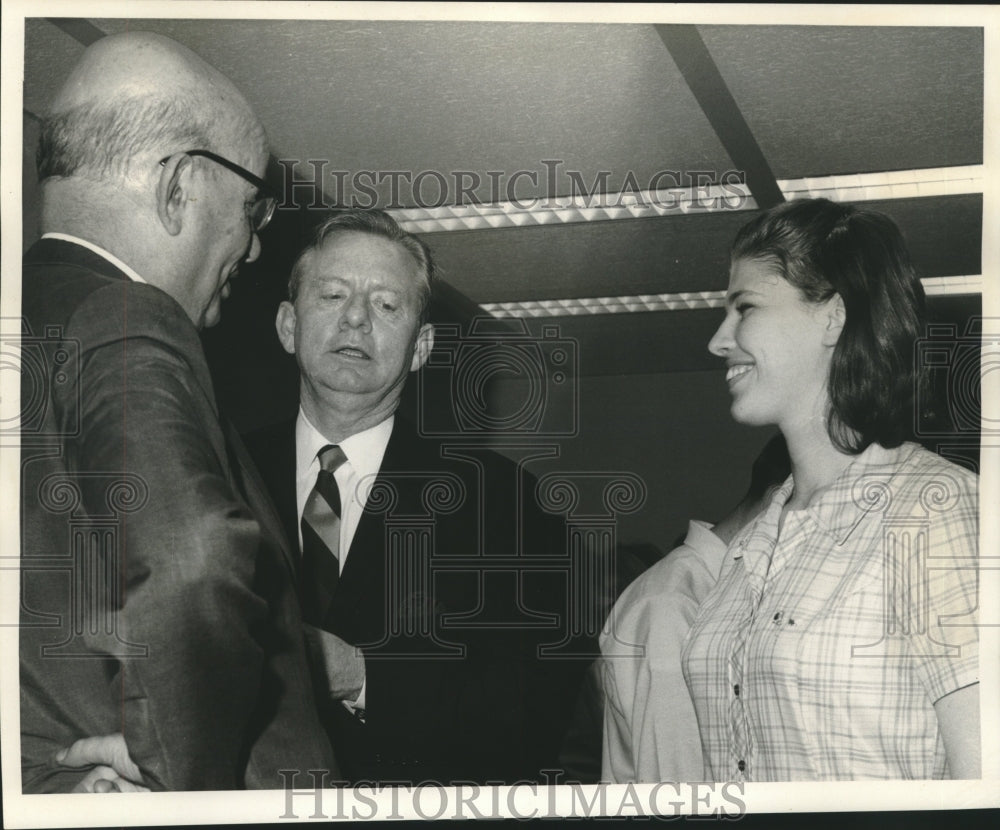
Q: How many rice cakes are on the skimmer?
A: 0